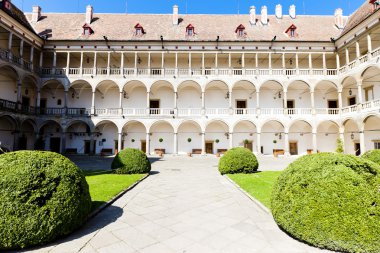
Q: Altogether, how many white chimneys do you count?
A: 8